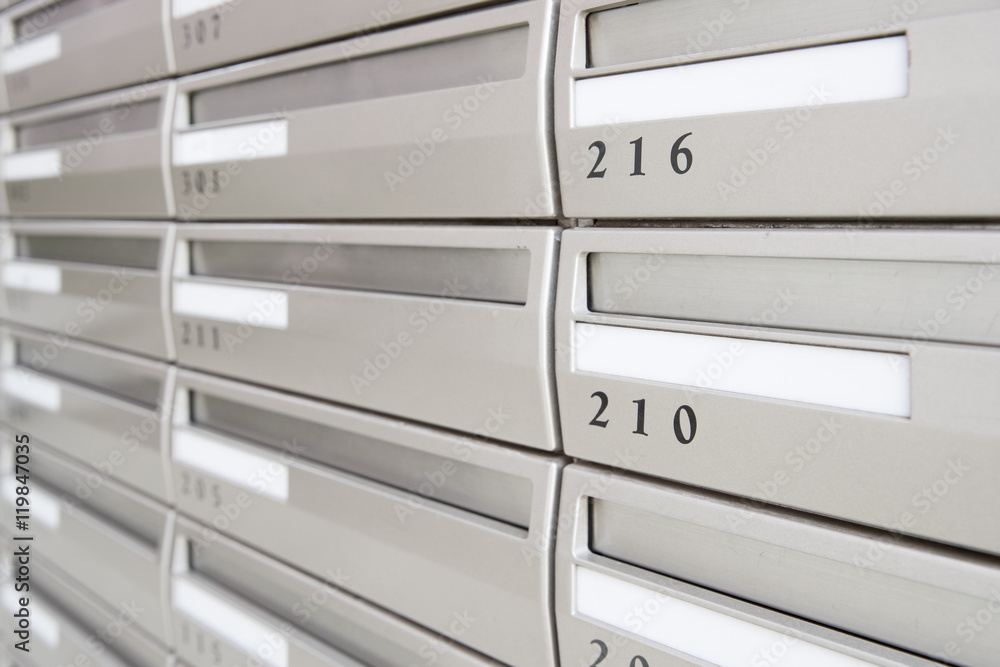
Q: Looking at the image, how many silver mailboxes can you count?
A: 14